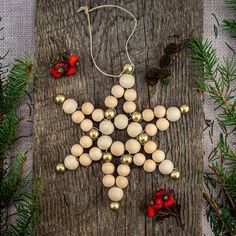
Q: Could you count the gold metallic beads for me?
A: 12